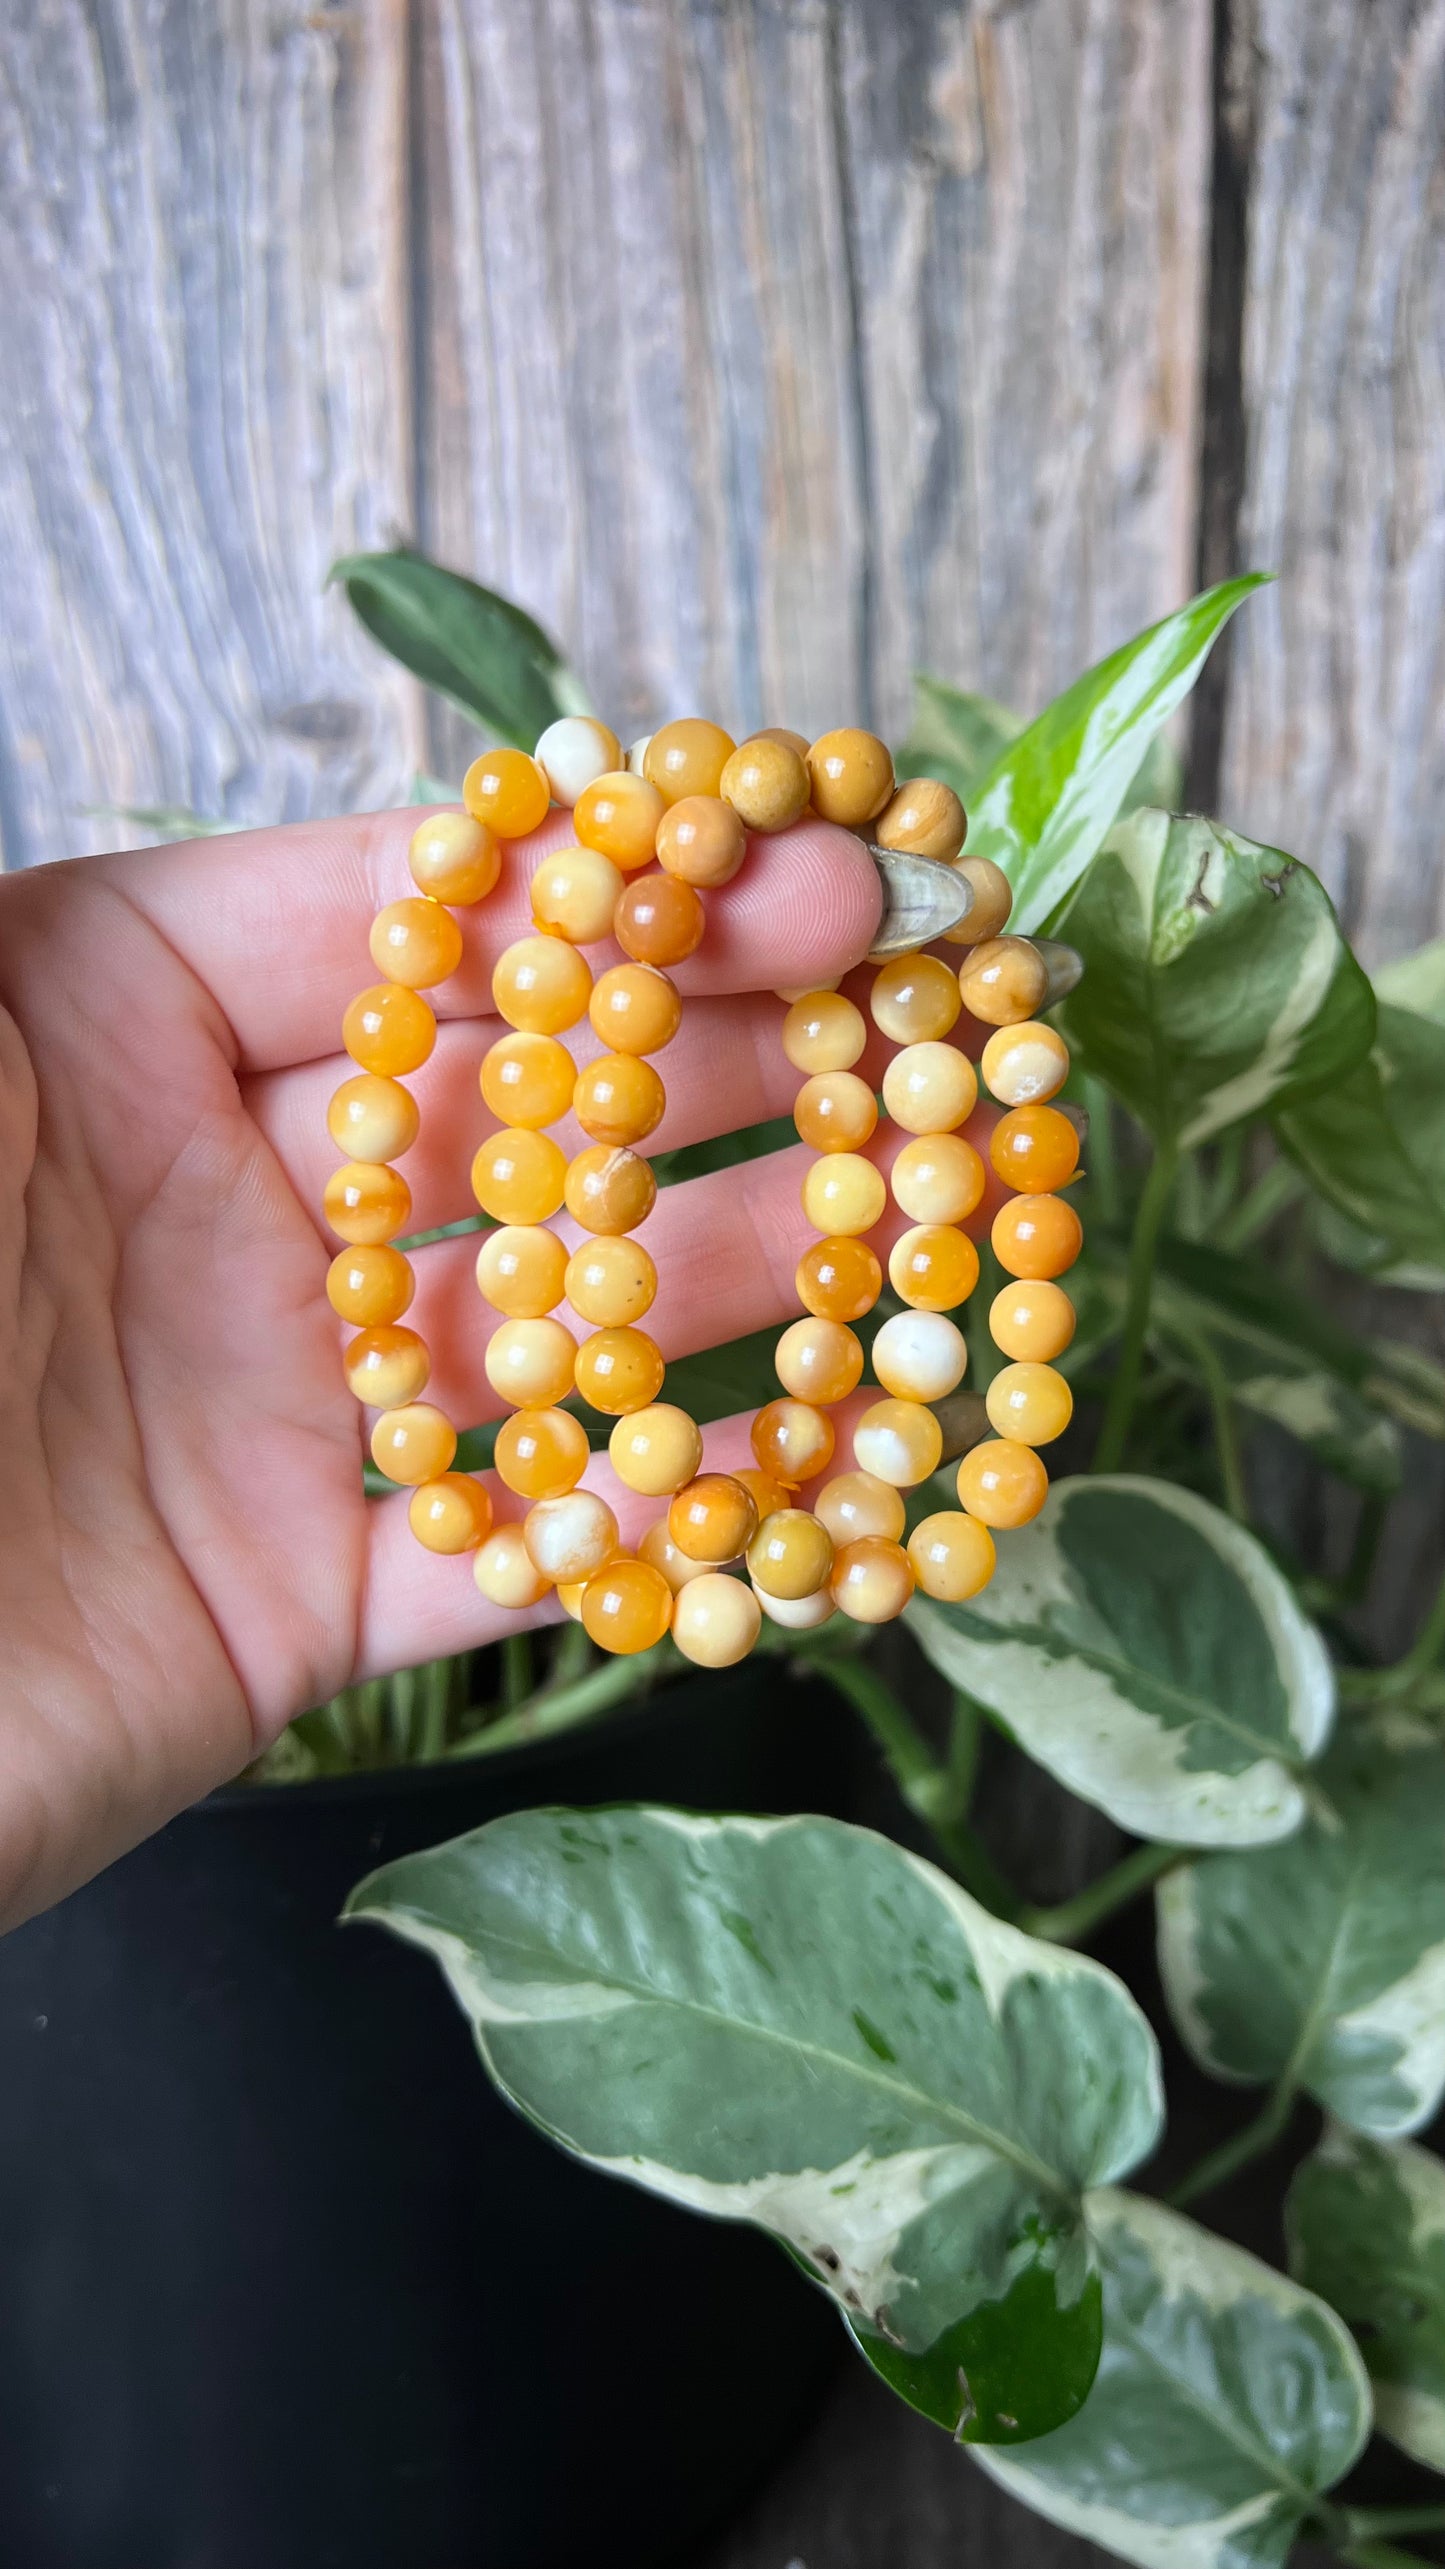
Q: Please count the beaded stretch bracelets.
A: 3